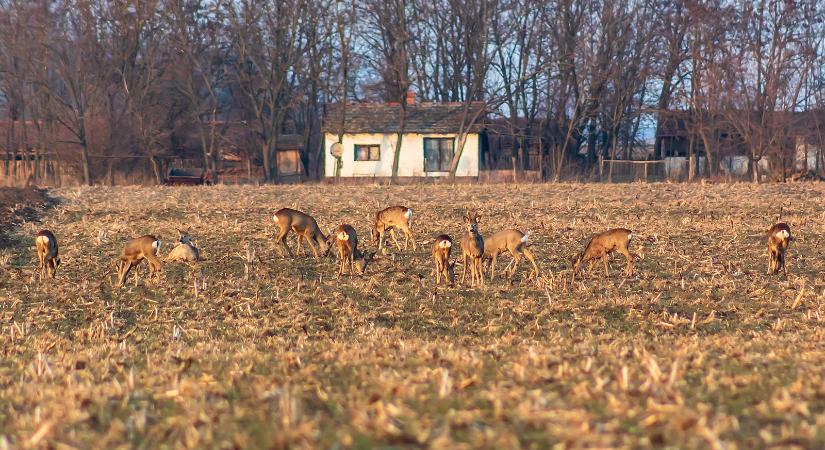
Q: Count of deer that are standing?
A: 10